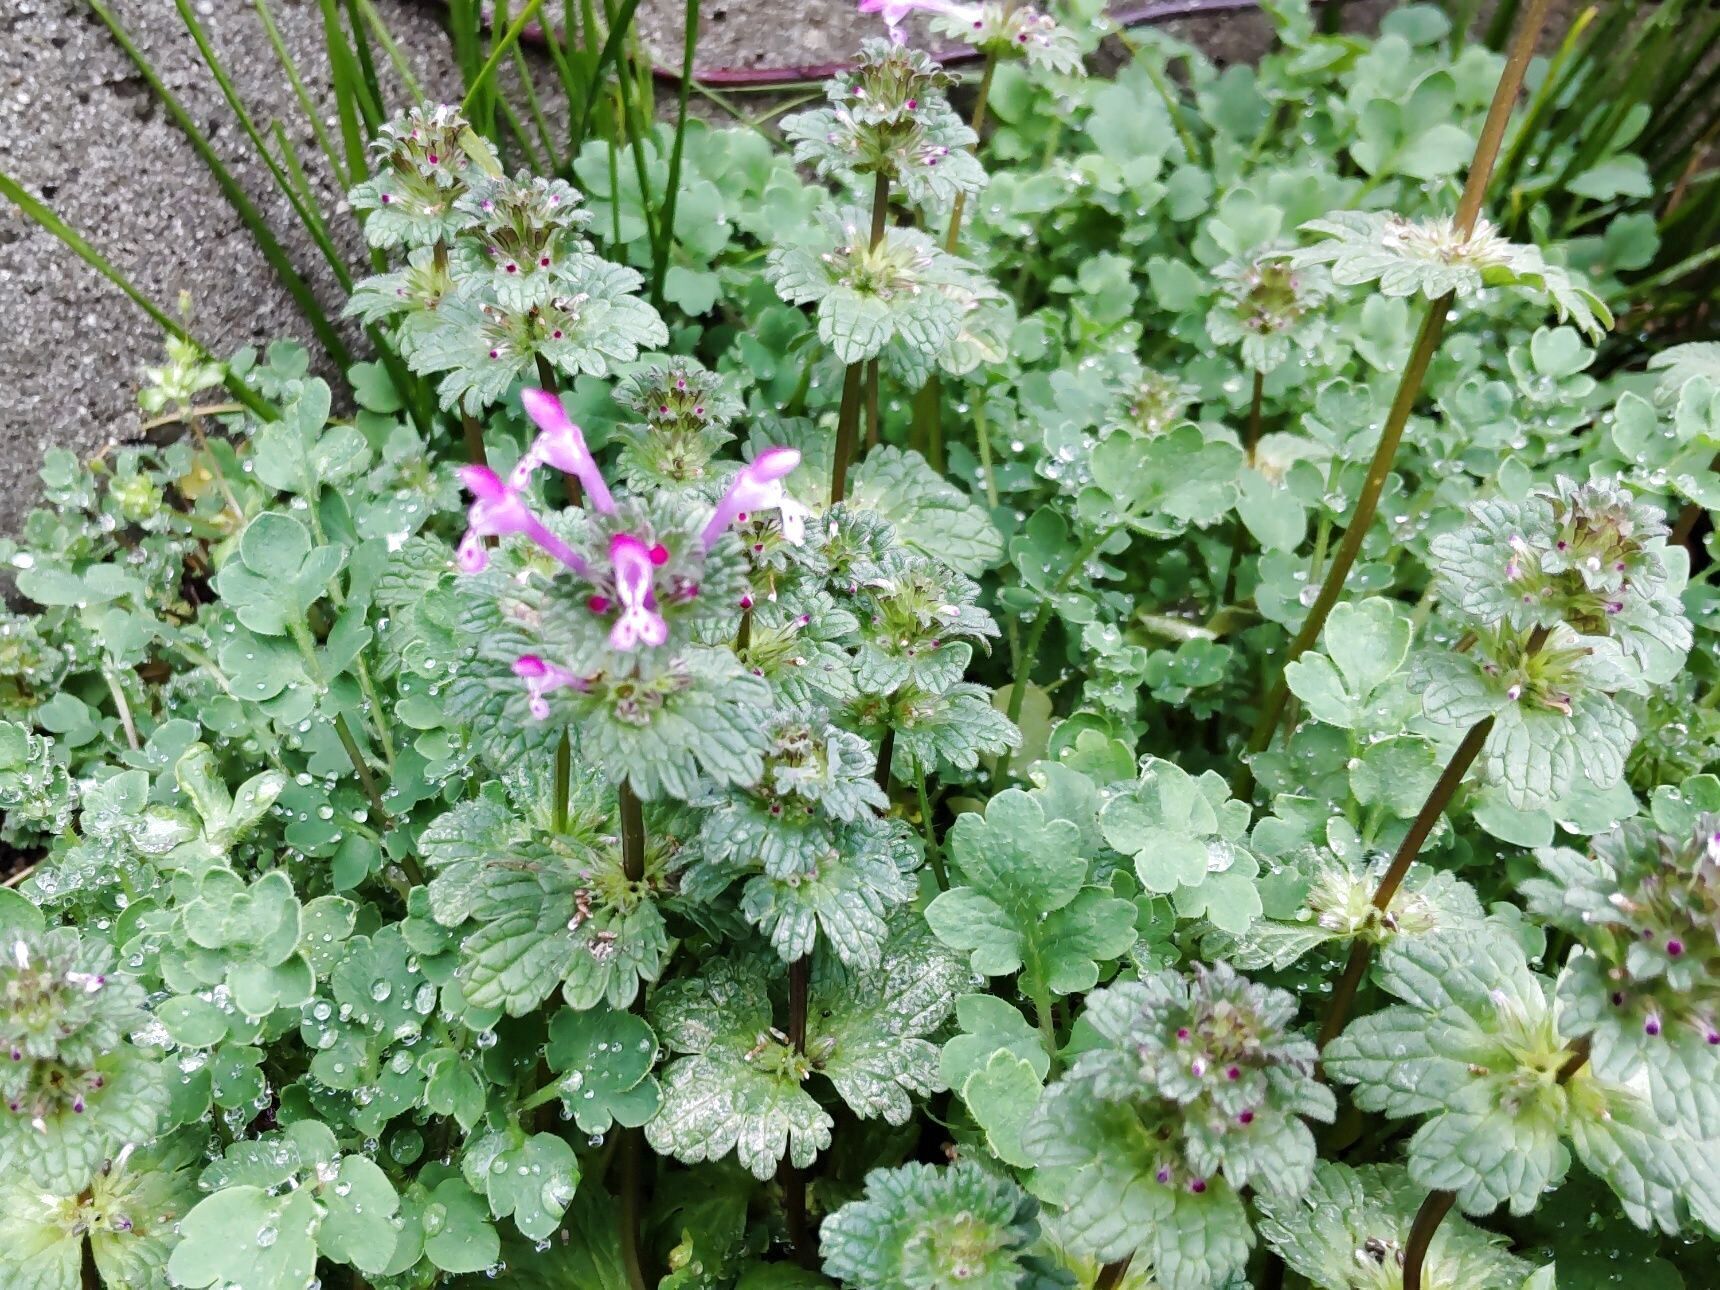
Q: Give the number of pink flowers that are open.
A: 6